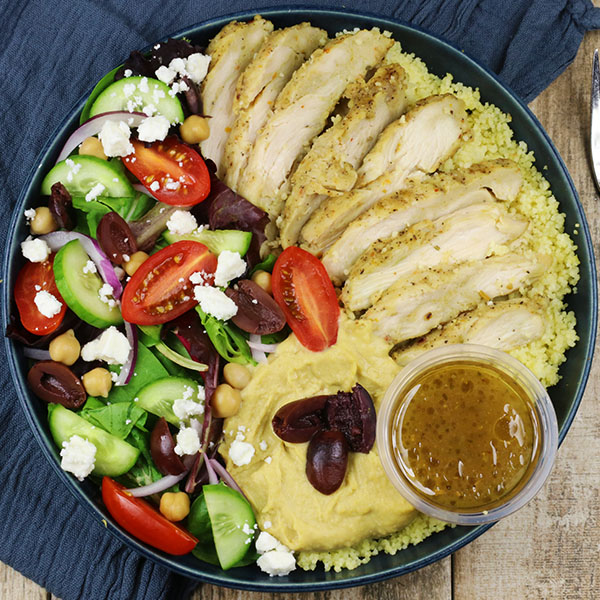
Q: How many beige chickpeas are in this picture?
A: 10